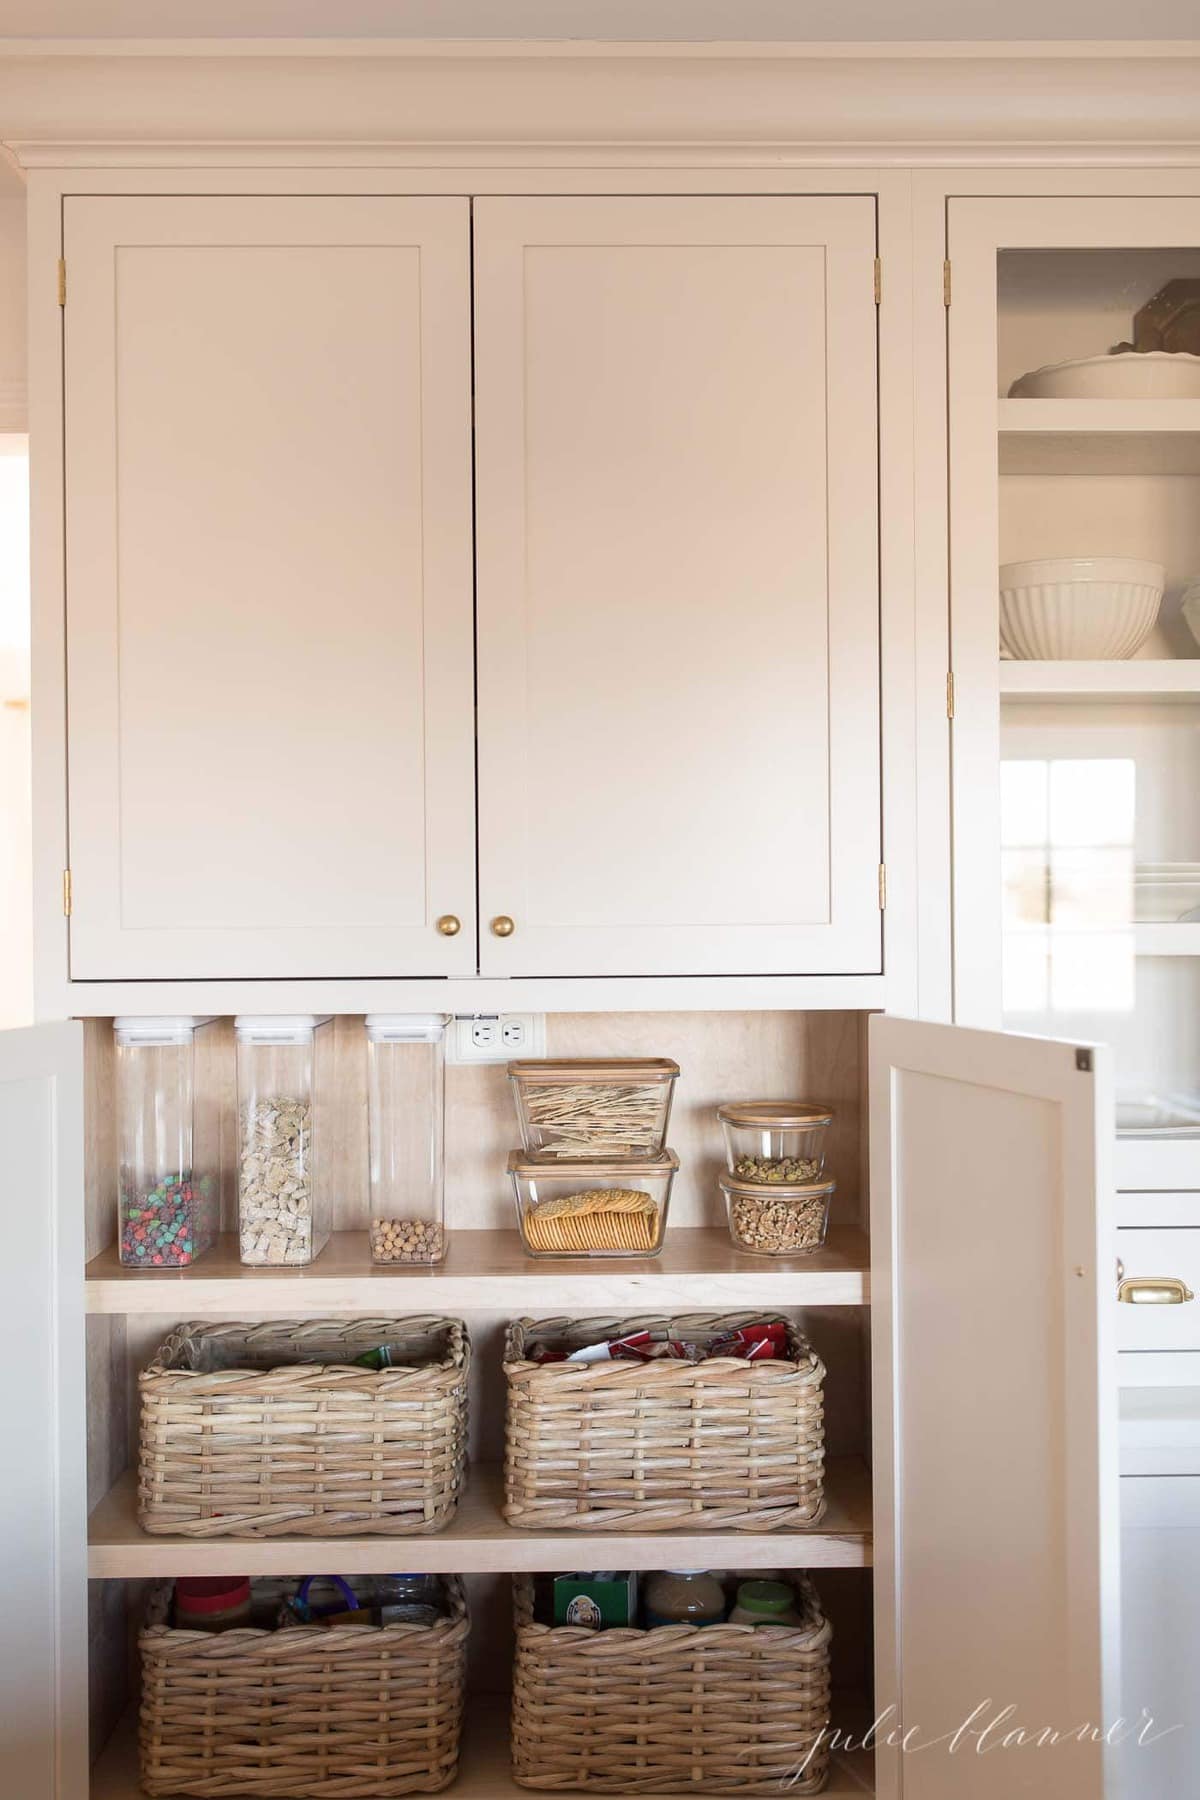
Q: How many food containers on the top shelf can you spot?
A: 7